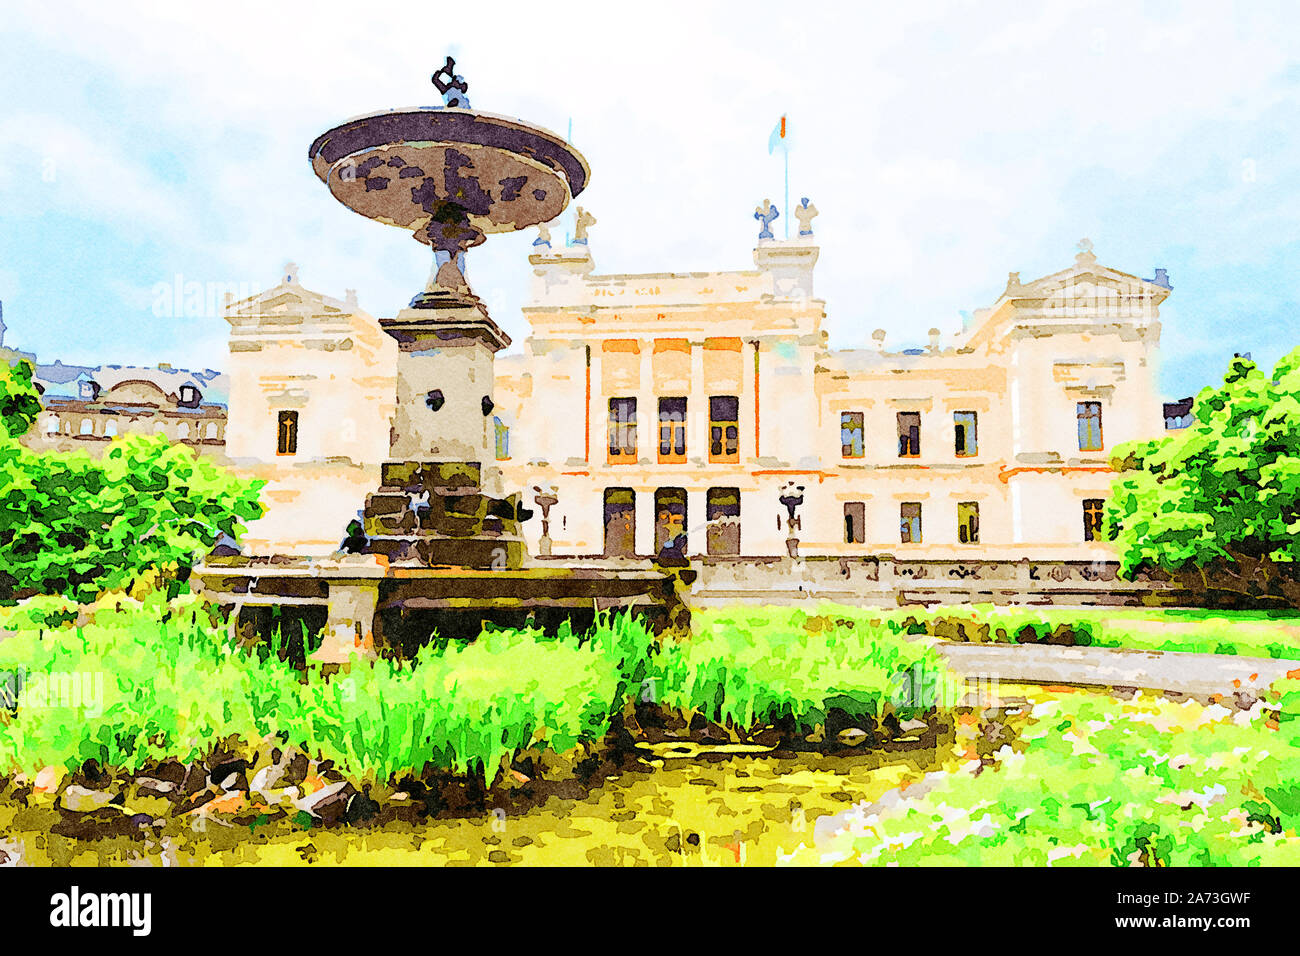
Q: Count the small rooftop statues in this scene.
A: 4